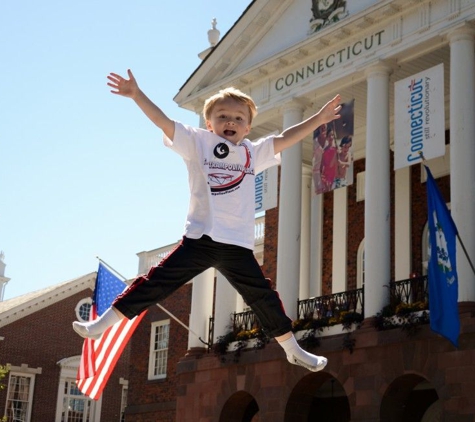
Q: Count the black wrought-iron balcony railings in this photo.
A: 3